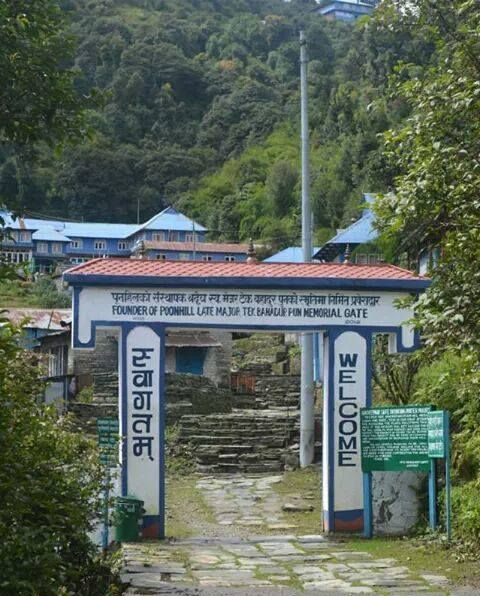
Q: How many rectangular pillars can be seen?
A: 2